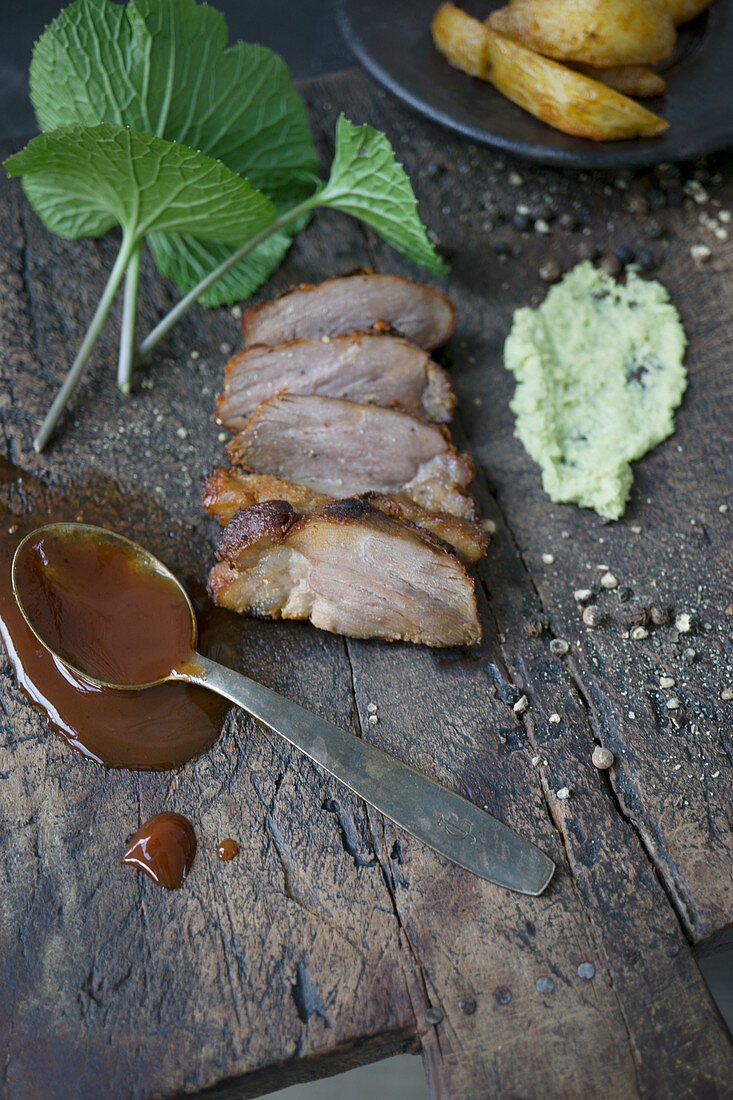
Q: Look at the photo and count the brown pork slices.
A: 5